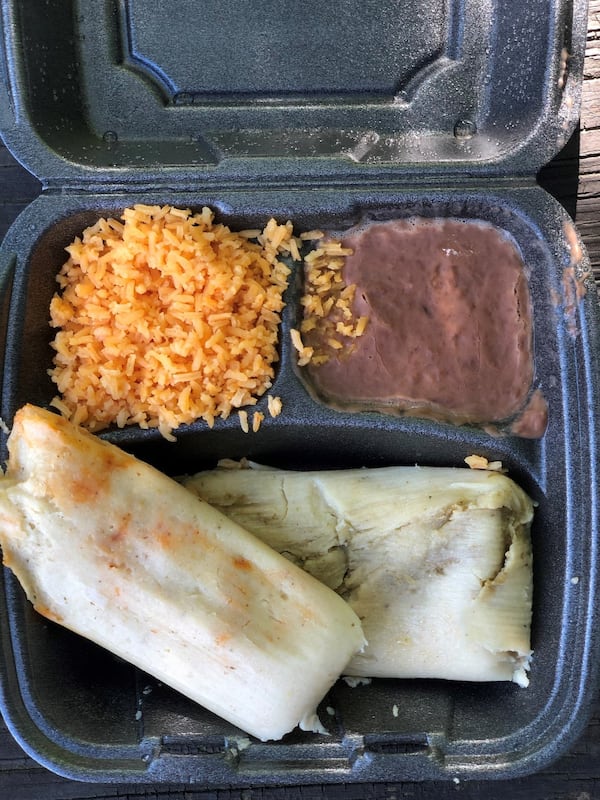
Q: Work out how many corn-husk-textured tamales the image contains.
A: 2